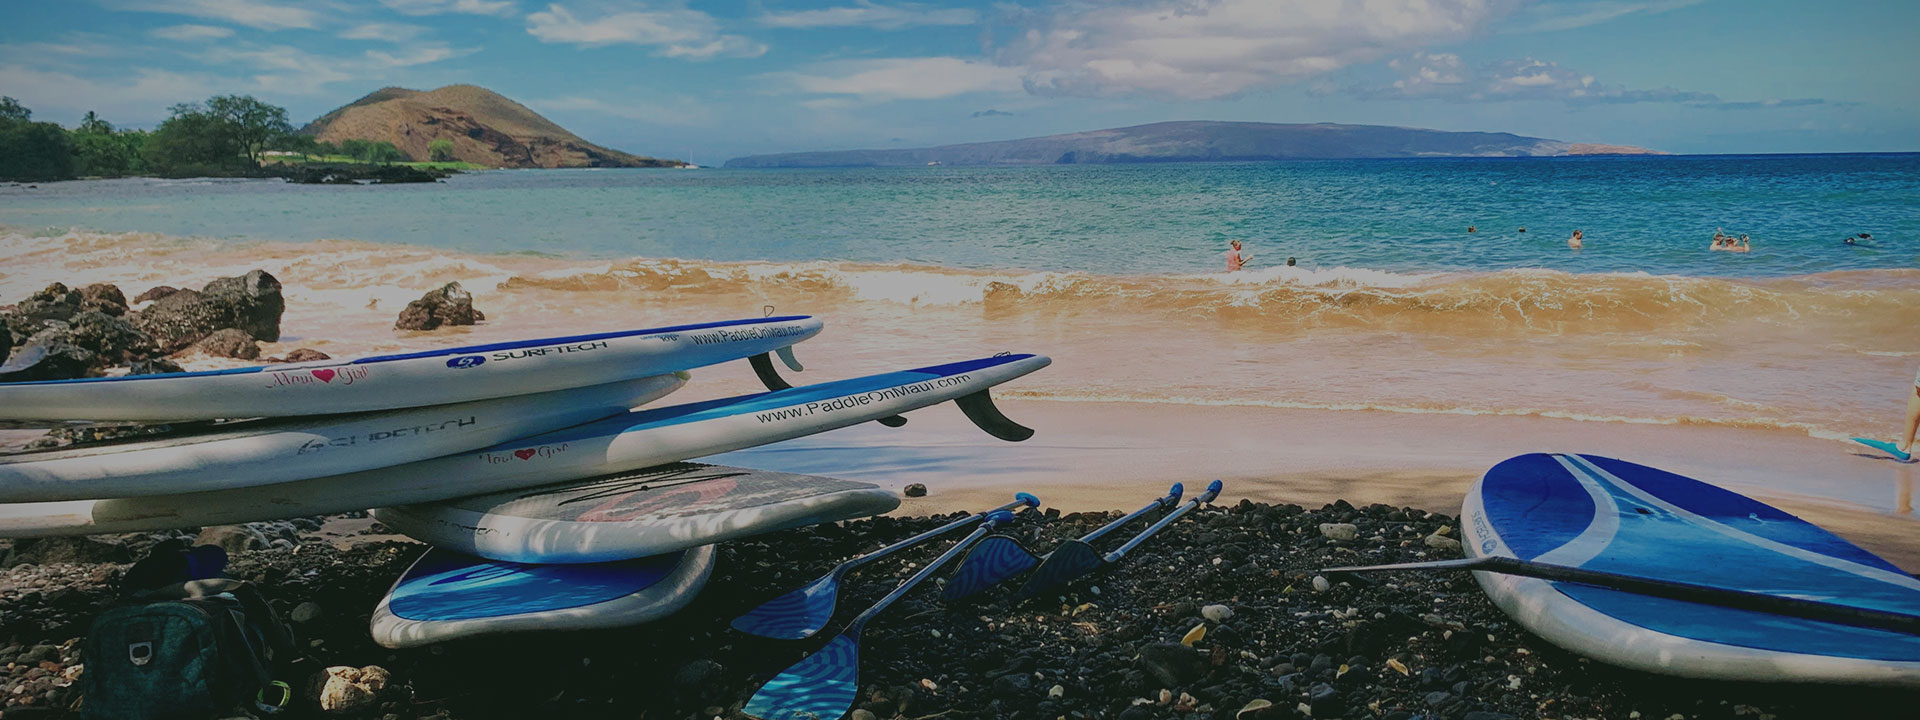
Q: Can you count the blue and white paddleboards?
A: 4